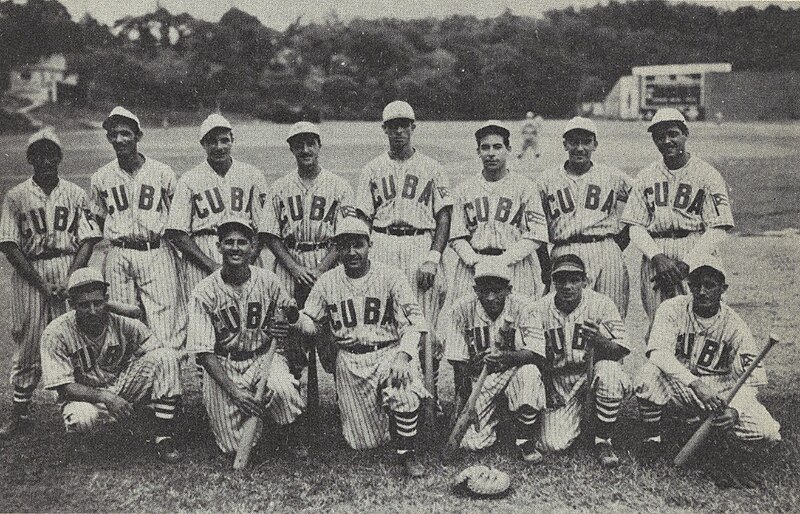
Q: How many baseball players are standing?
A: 8